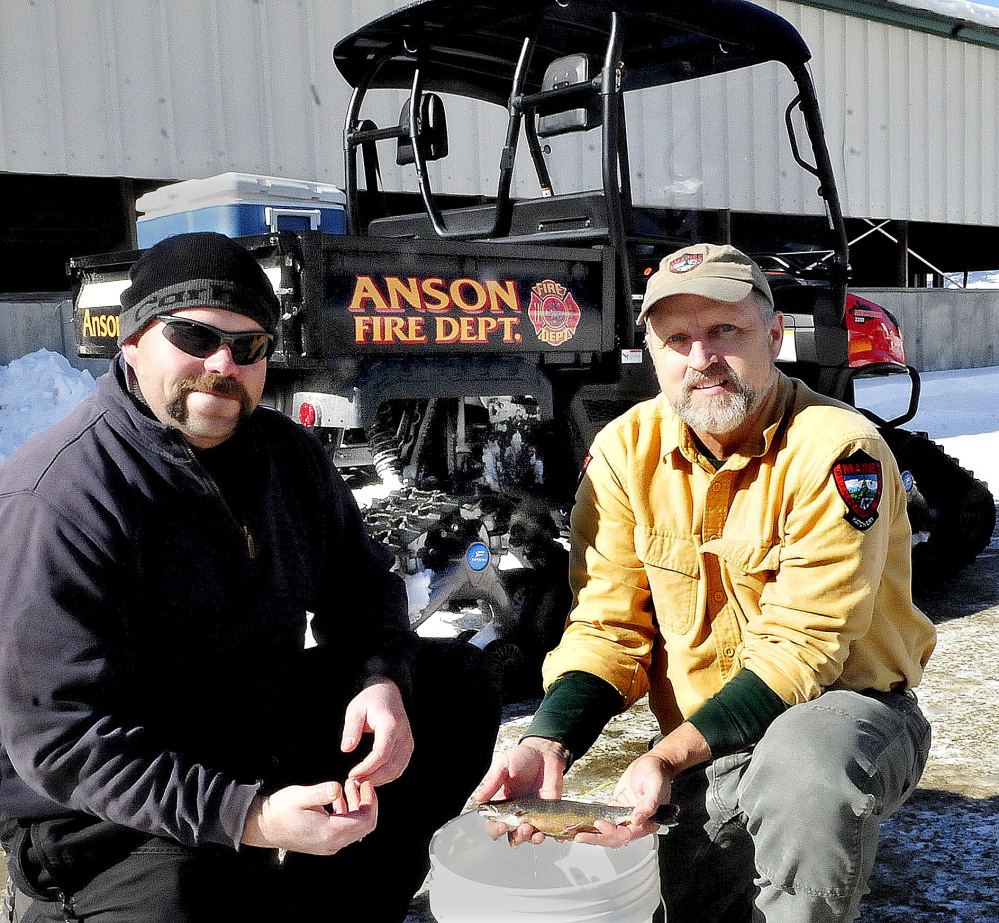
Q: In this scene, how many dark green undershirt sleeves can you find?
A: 2